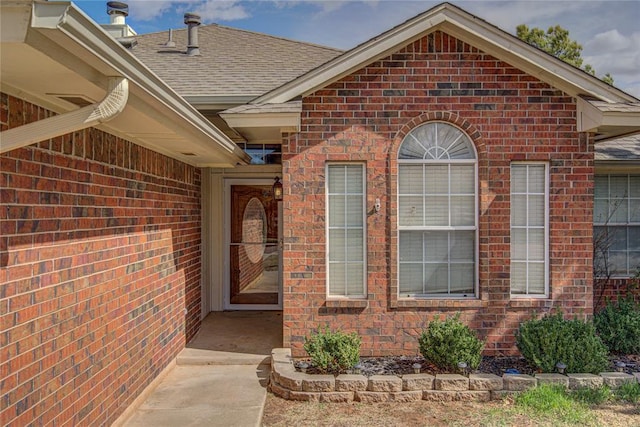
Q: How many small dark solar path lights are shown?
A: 6